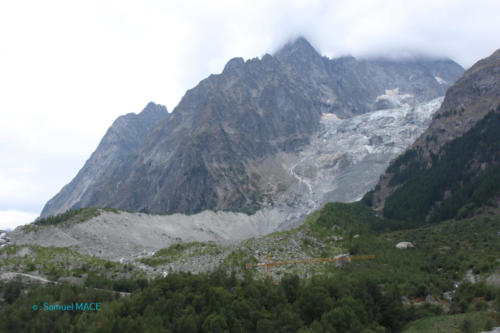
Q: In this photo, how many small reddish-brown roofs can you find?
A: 2